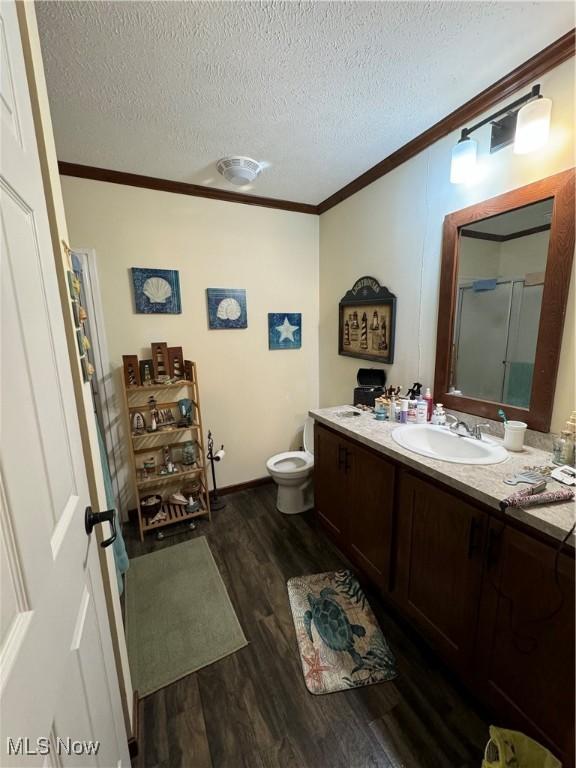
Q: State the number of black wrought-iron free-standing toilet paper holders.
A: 1